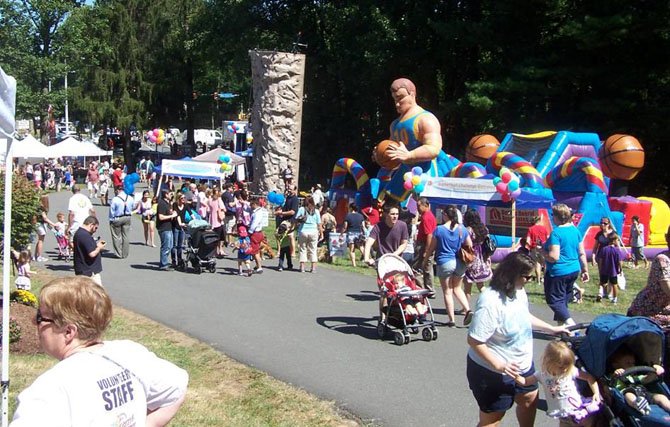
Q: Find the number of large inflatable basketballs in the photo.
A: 3